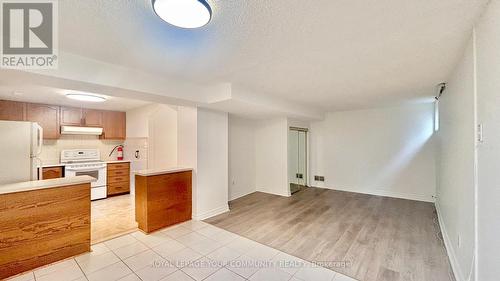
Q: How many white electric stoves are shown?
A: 1